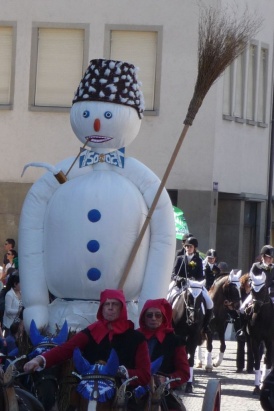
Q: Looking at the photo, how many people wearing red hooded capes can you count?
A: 2